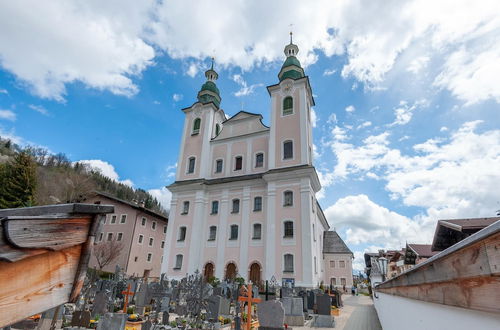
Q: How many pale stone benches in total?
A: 0